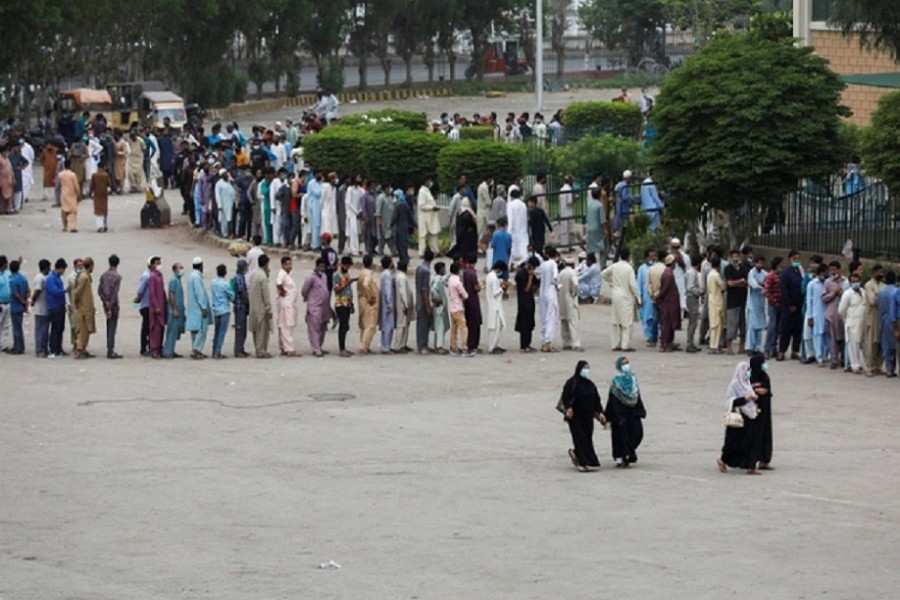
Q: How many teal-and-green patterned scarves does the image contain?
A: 1